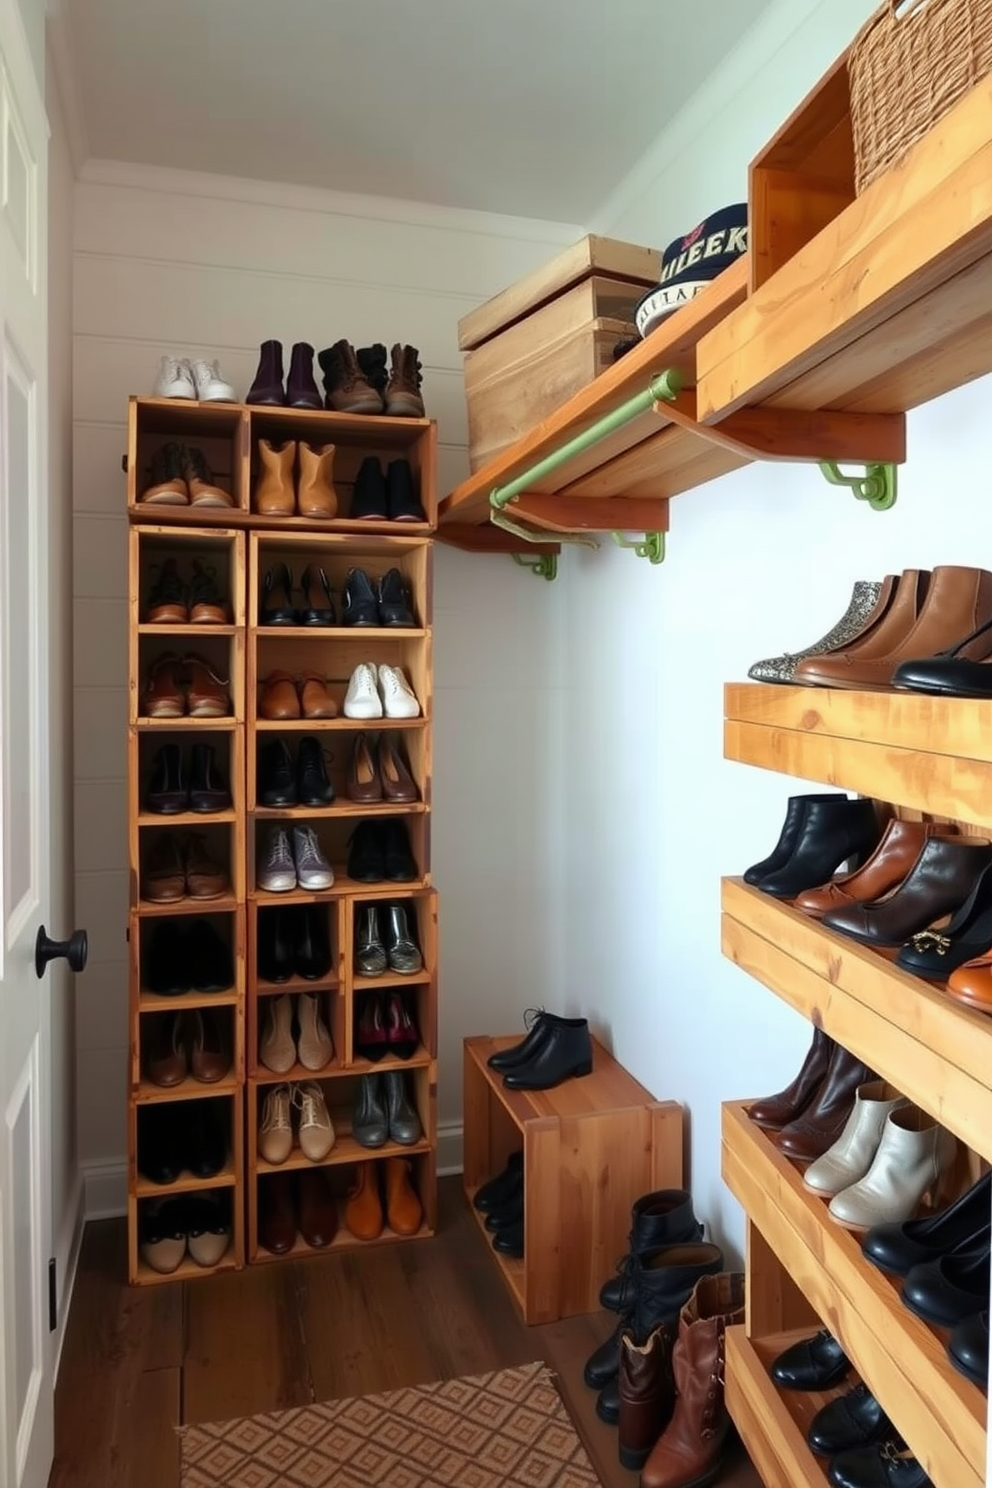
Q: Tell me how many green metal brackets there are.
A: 3